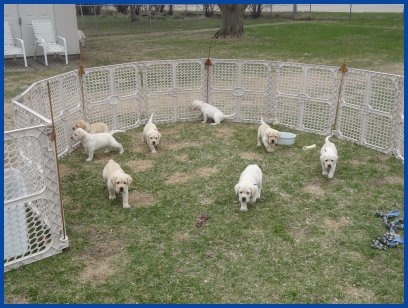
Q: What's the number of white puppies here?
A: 7